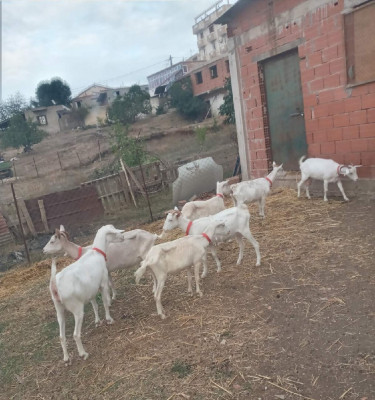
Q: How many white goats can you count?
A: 7